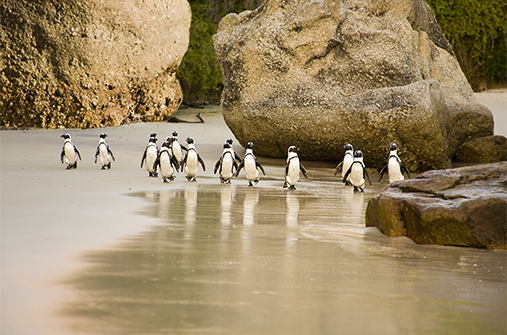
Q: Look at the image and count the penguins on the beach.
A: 15